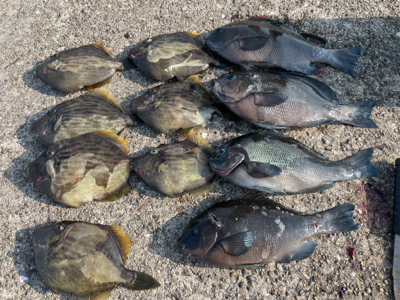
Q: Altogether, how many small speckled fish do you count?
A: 7